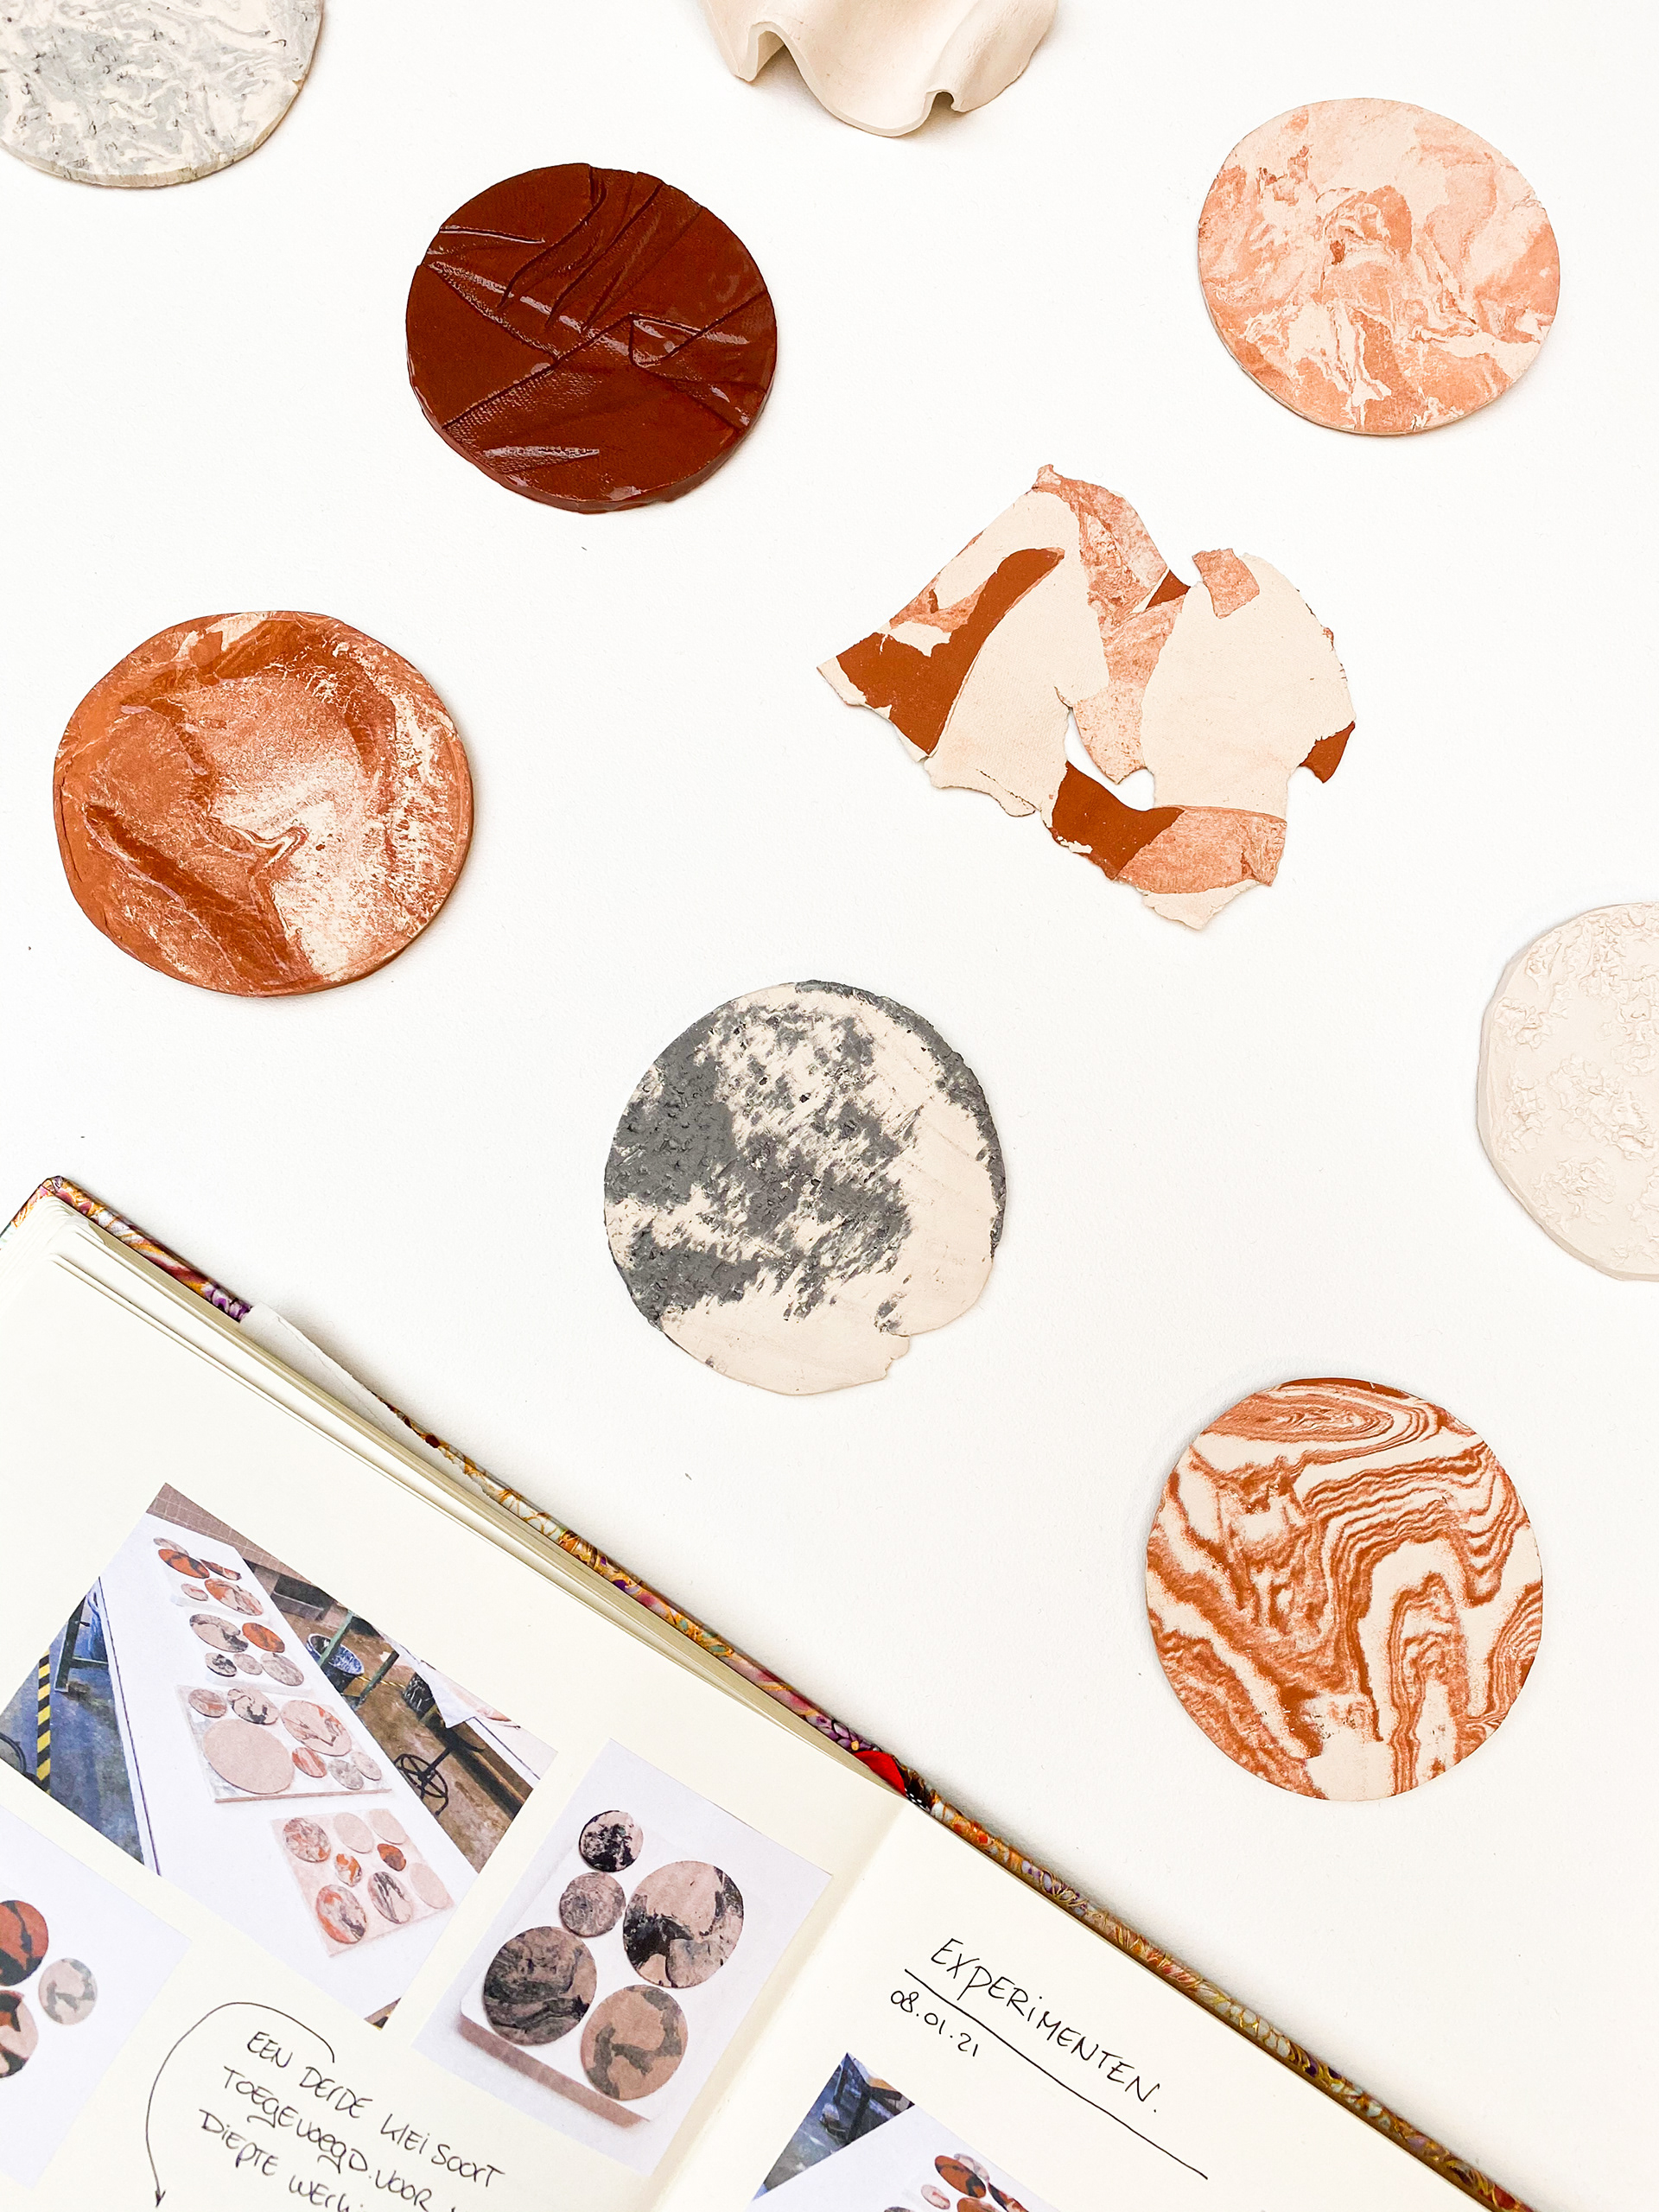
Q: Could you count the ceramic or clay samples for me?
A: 9